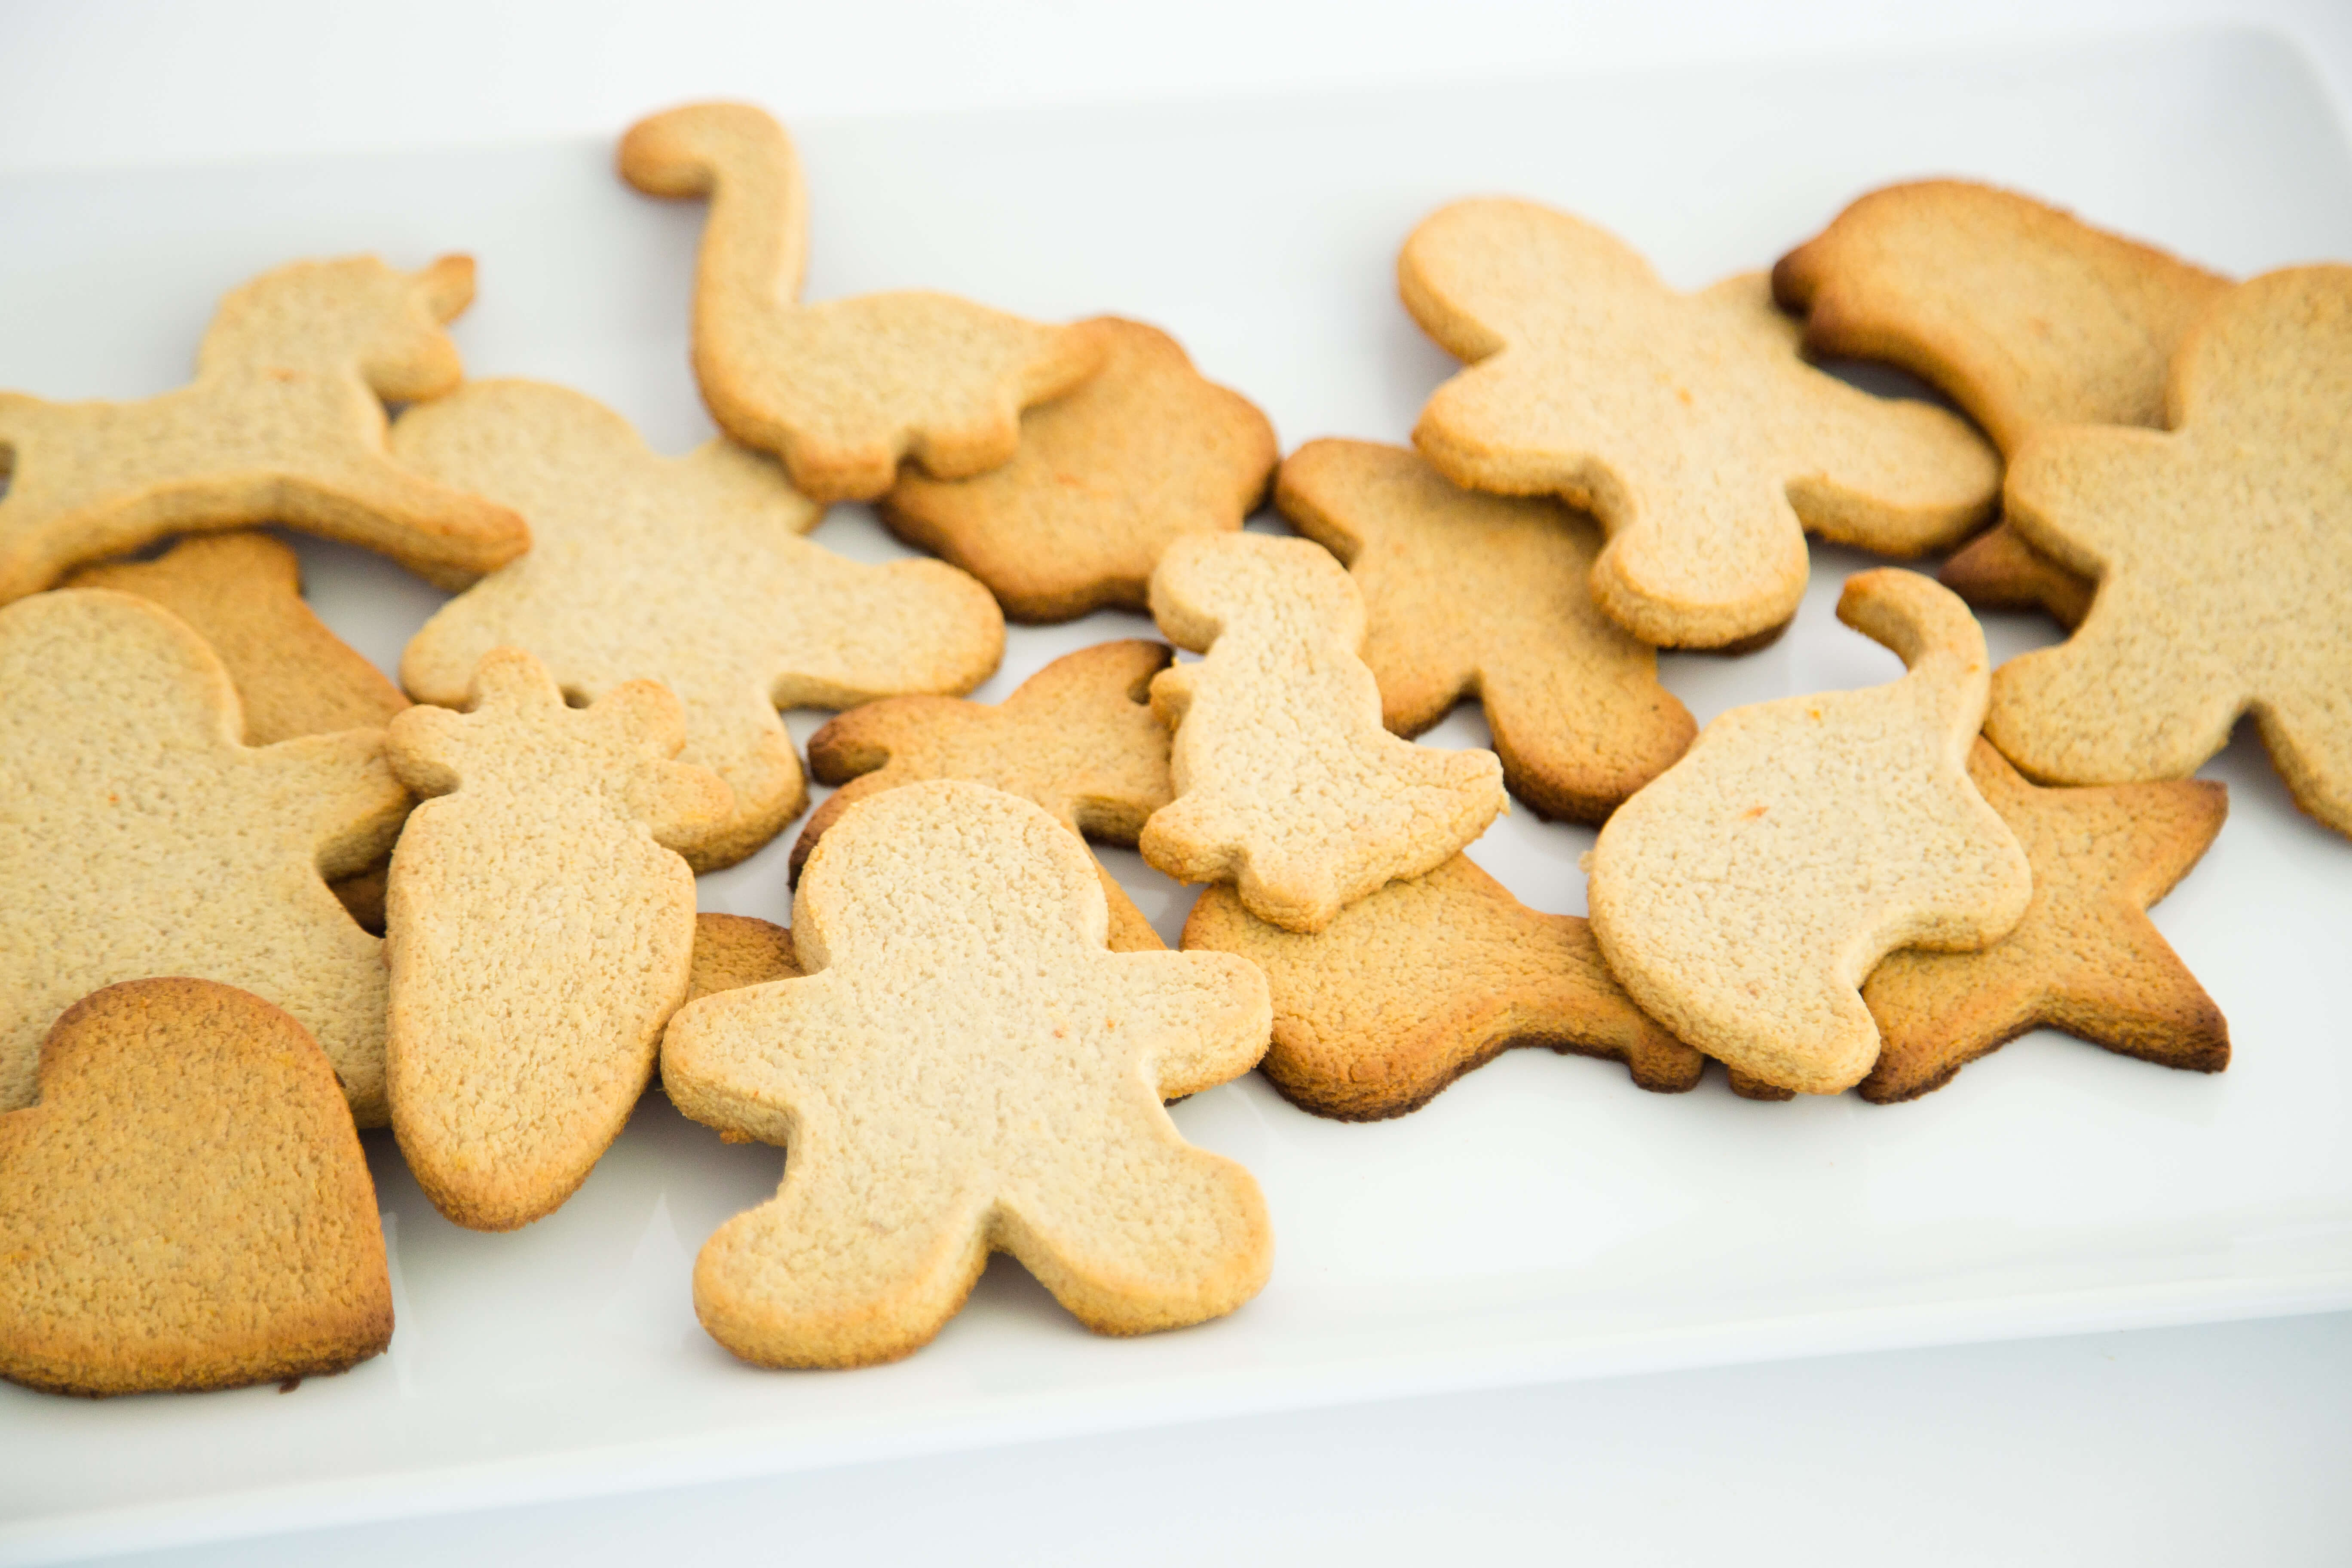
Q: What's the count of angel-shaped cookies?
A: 0